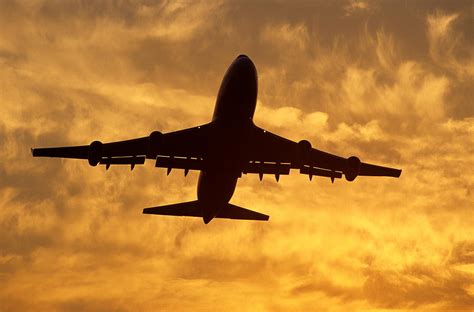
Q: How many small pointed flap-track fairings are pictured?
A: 8